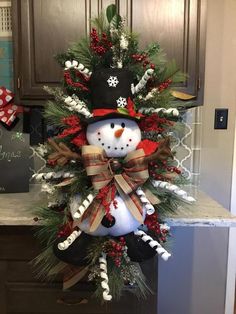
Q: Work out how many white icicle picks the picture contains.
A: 11